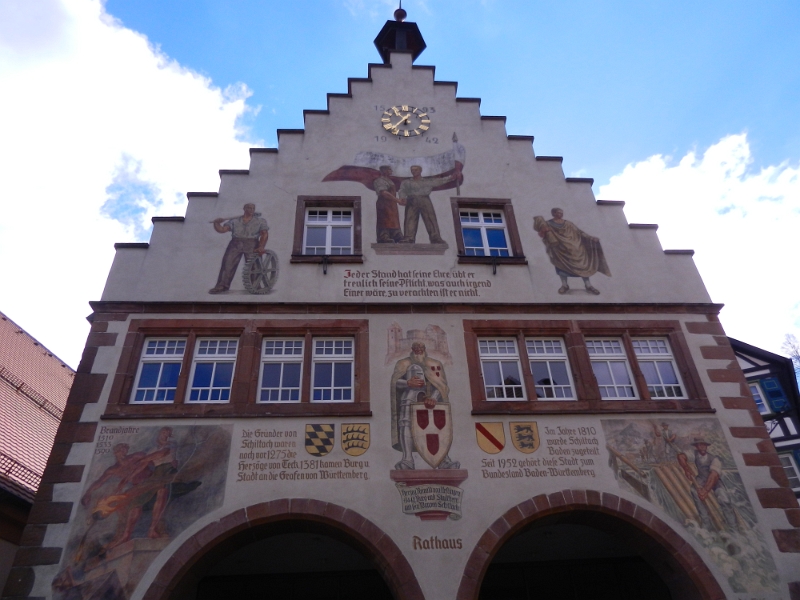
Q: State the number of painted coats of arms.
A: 5